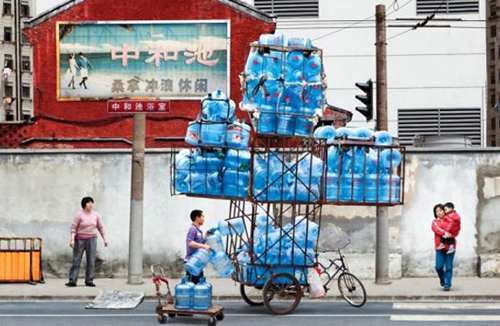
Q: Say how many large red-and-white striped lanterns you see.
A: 0